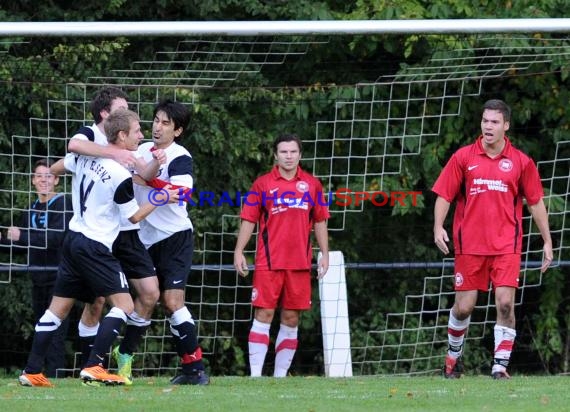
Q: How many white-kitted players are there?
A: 3